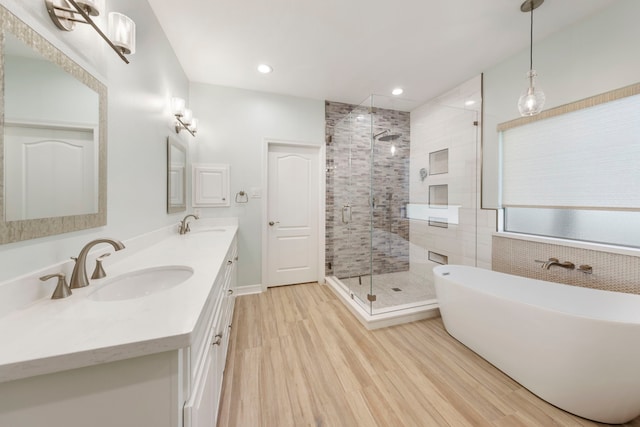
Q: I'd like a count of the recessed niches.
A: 4